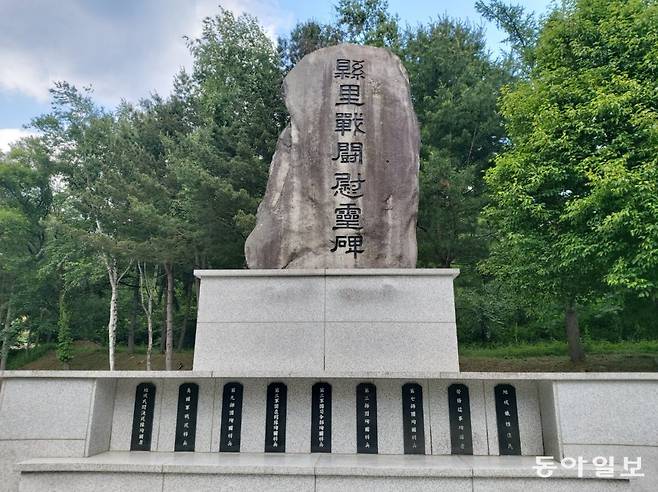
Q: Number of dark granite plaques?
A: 9